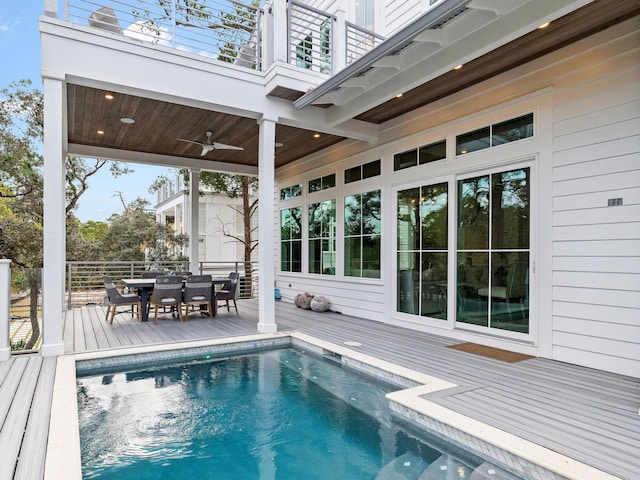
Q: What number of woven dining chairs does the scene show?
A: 6